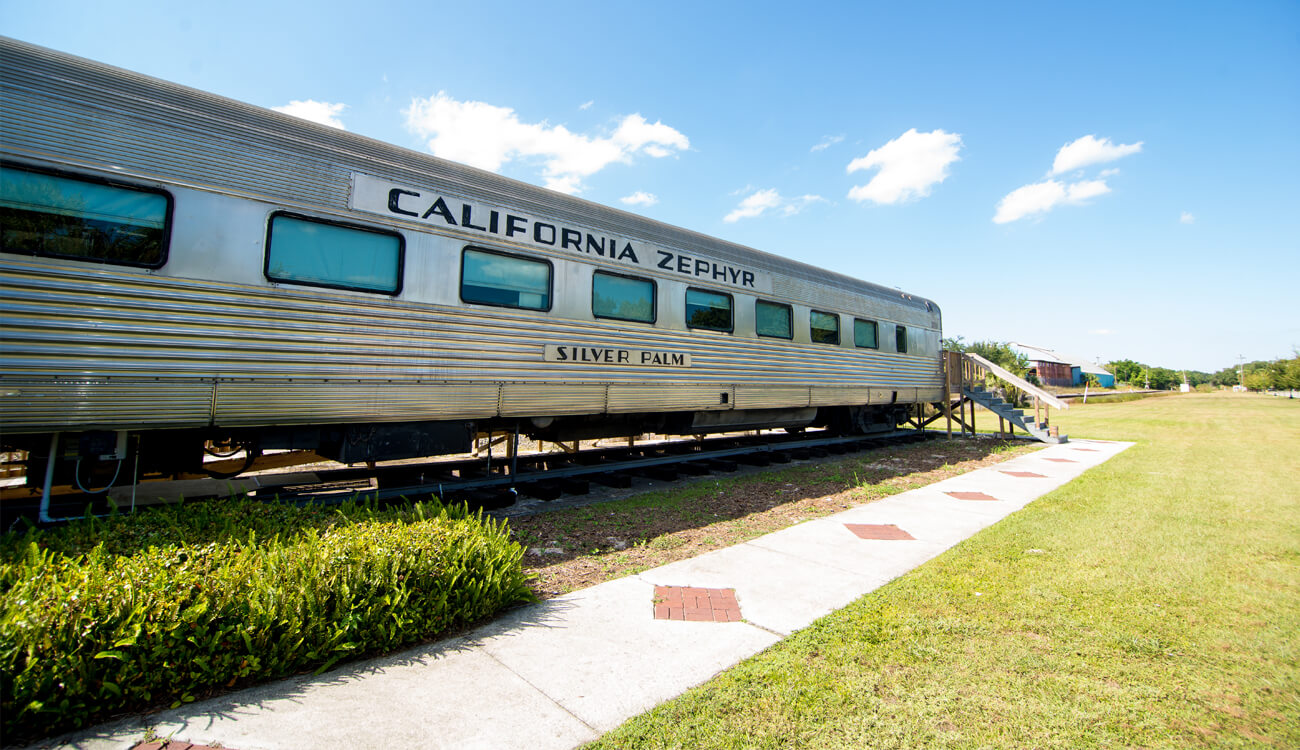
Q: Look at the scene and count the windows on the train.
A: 9